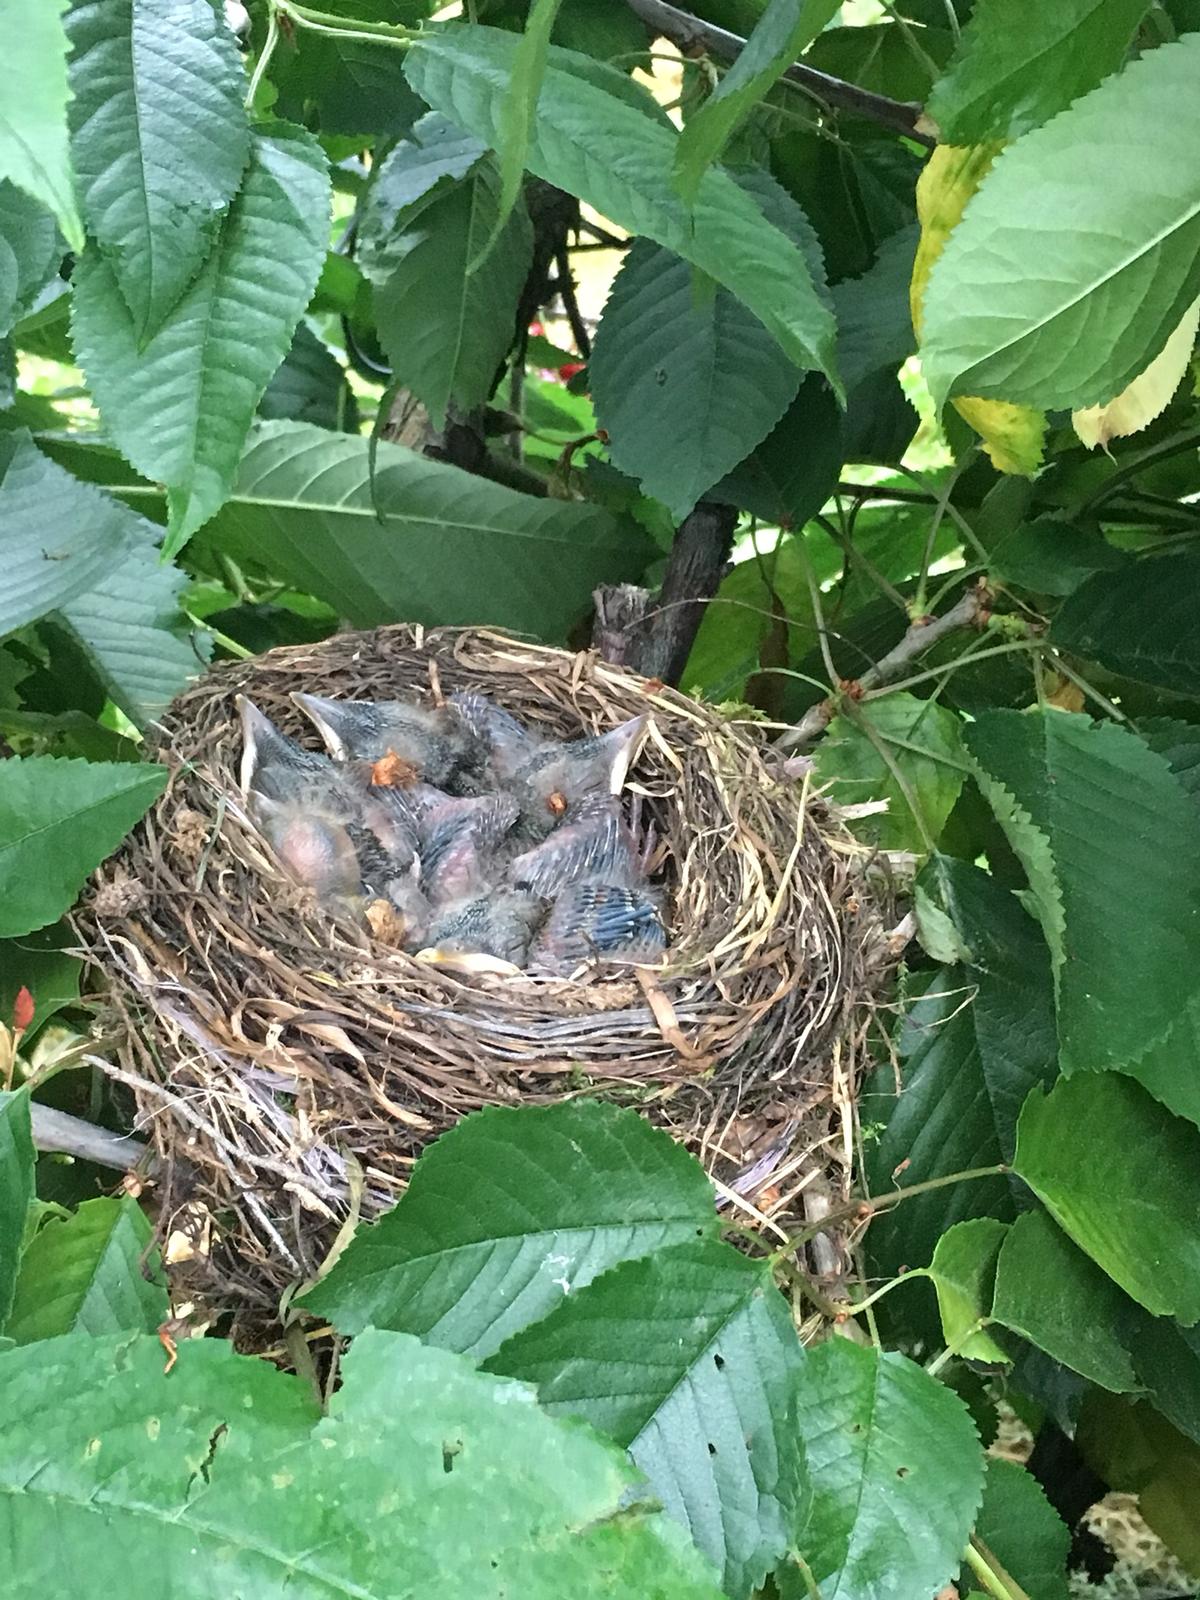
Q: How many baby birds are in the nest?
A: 4